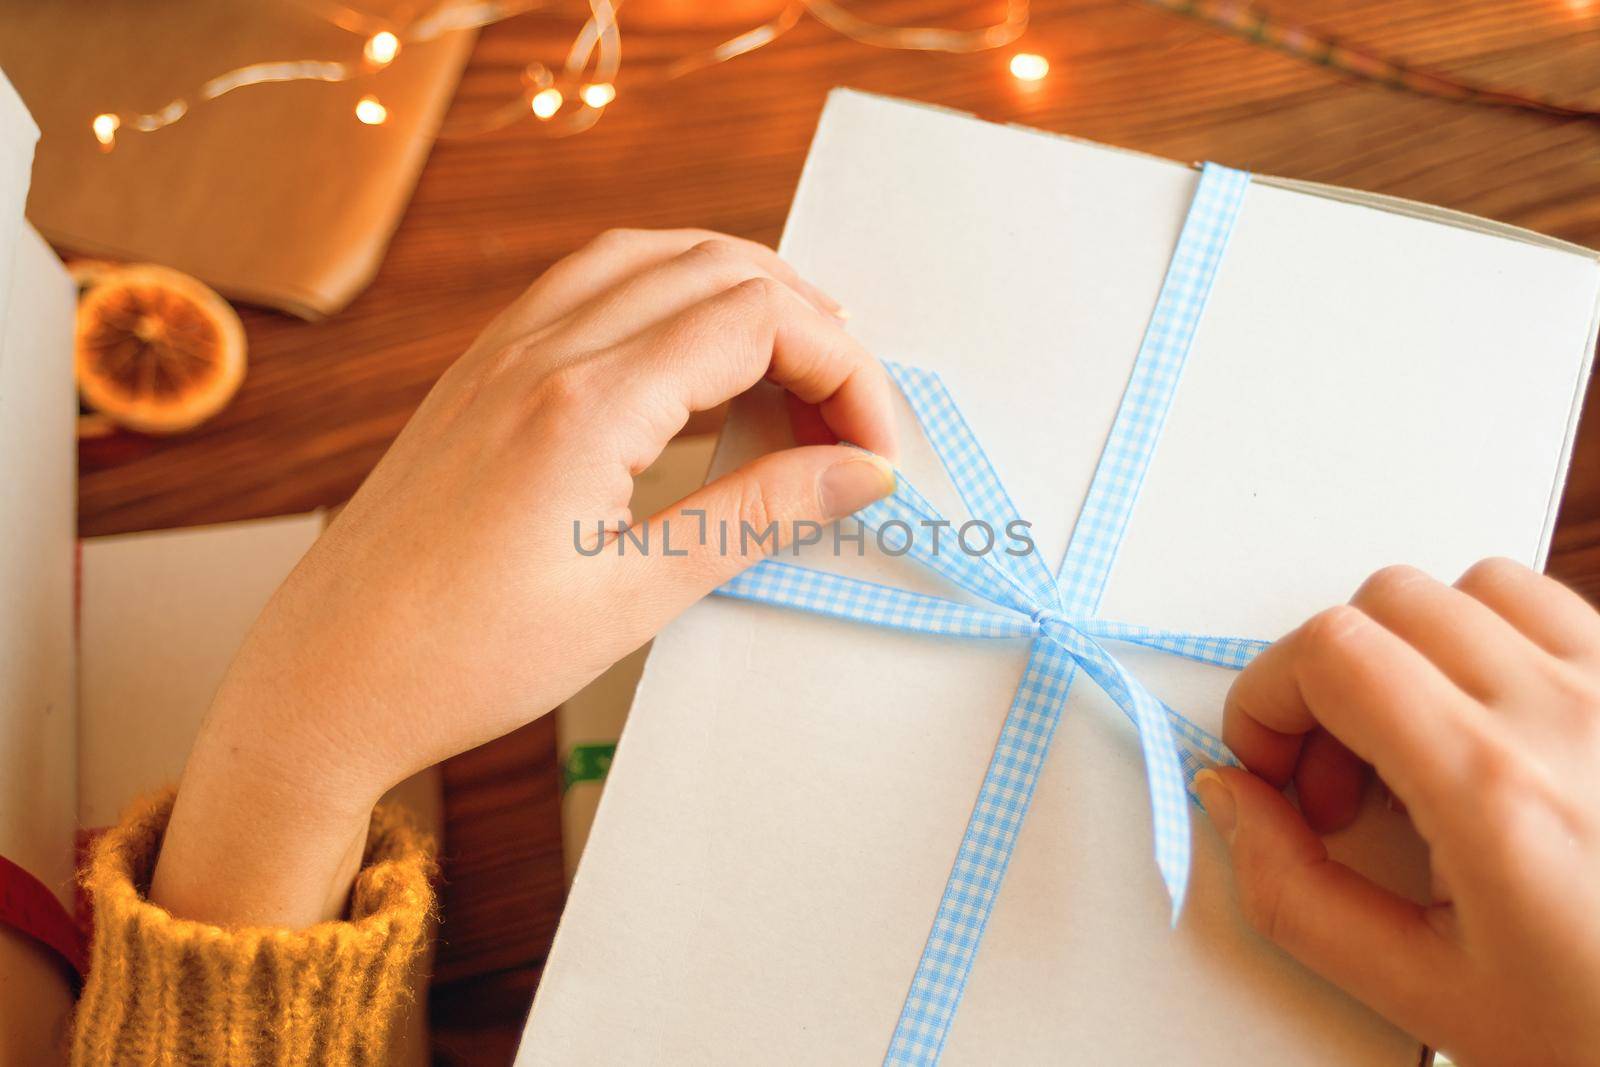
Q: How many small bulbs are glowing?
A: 6